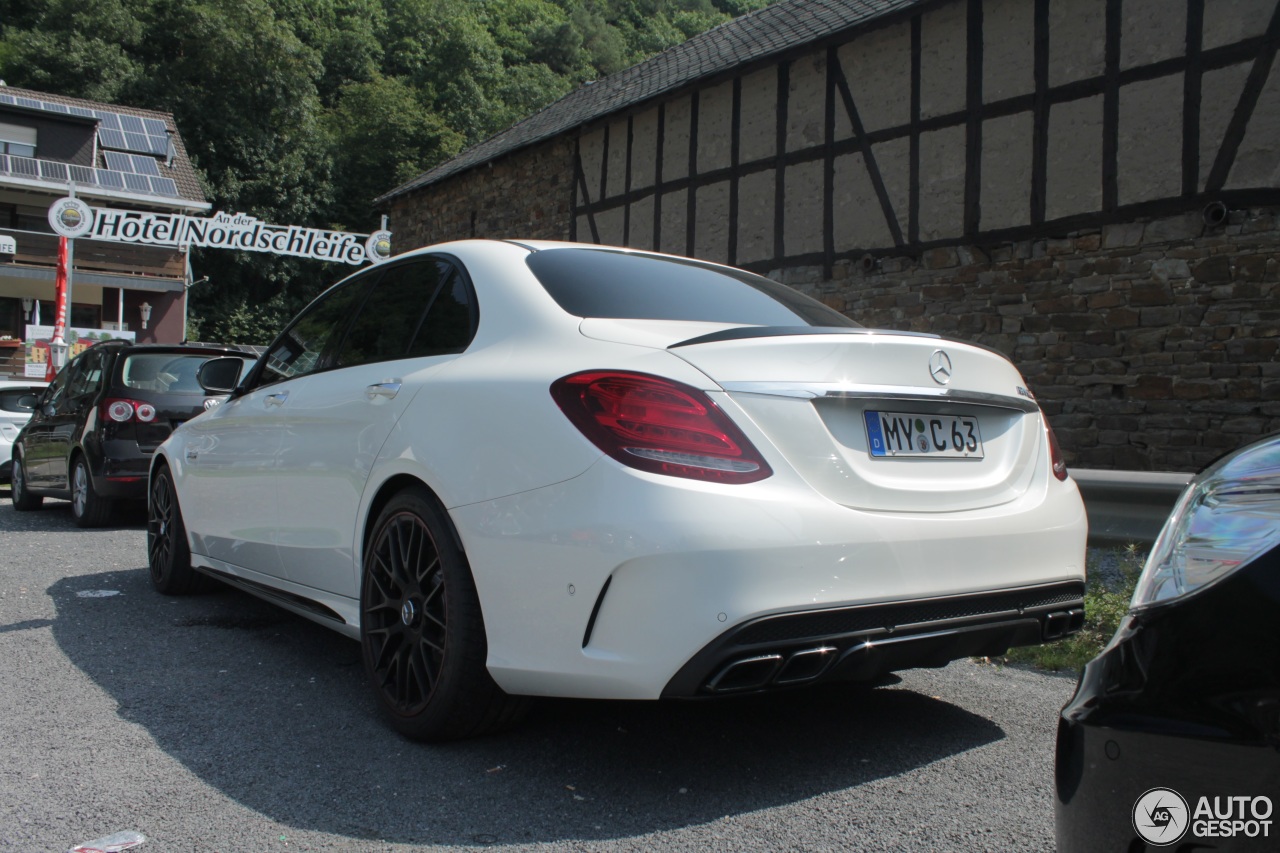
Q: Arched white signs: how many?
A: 1